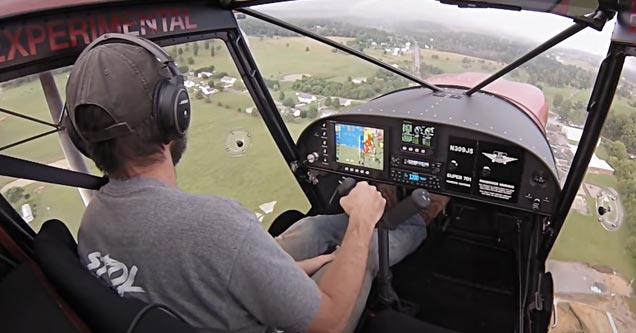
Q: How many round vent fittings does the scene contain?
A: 2